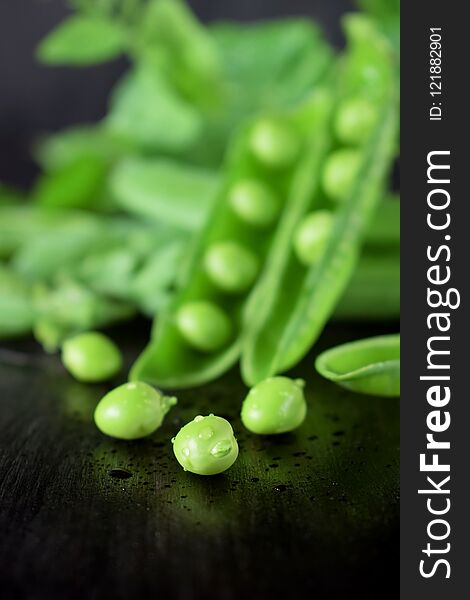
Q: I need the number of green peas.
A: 11